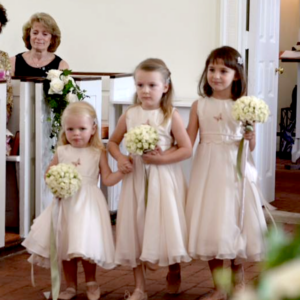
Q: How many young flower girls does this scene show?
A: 3